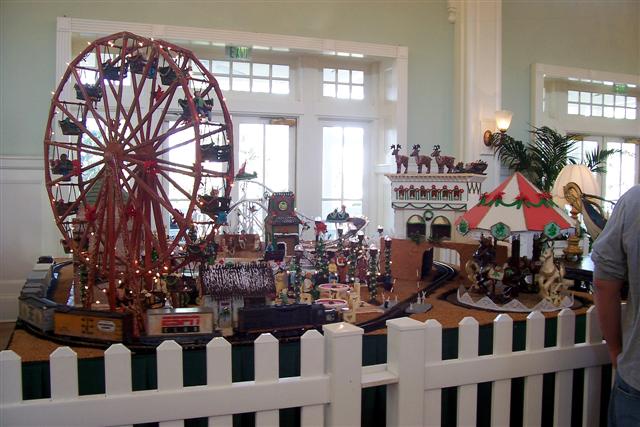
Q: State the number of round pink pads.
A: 2